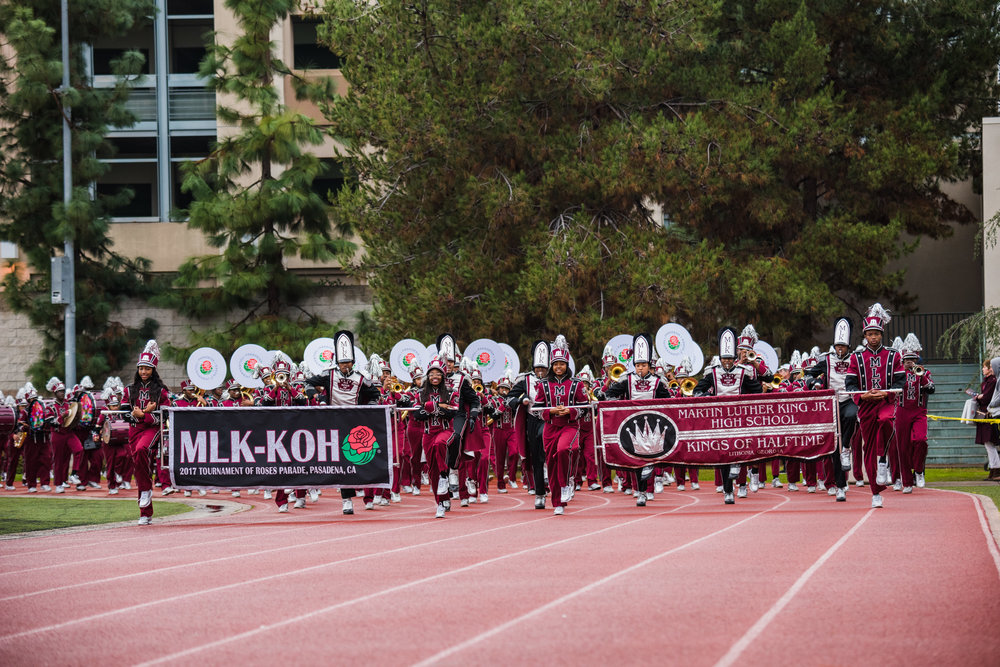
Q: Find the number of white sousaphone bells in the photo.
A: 14